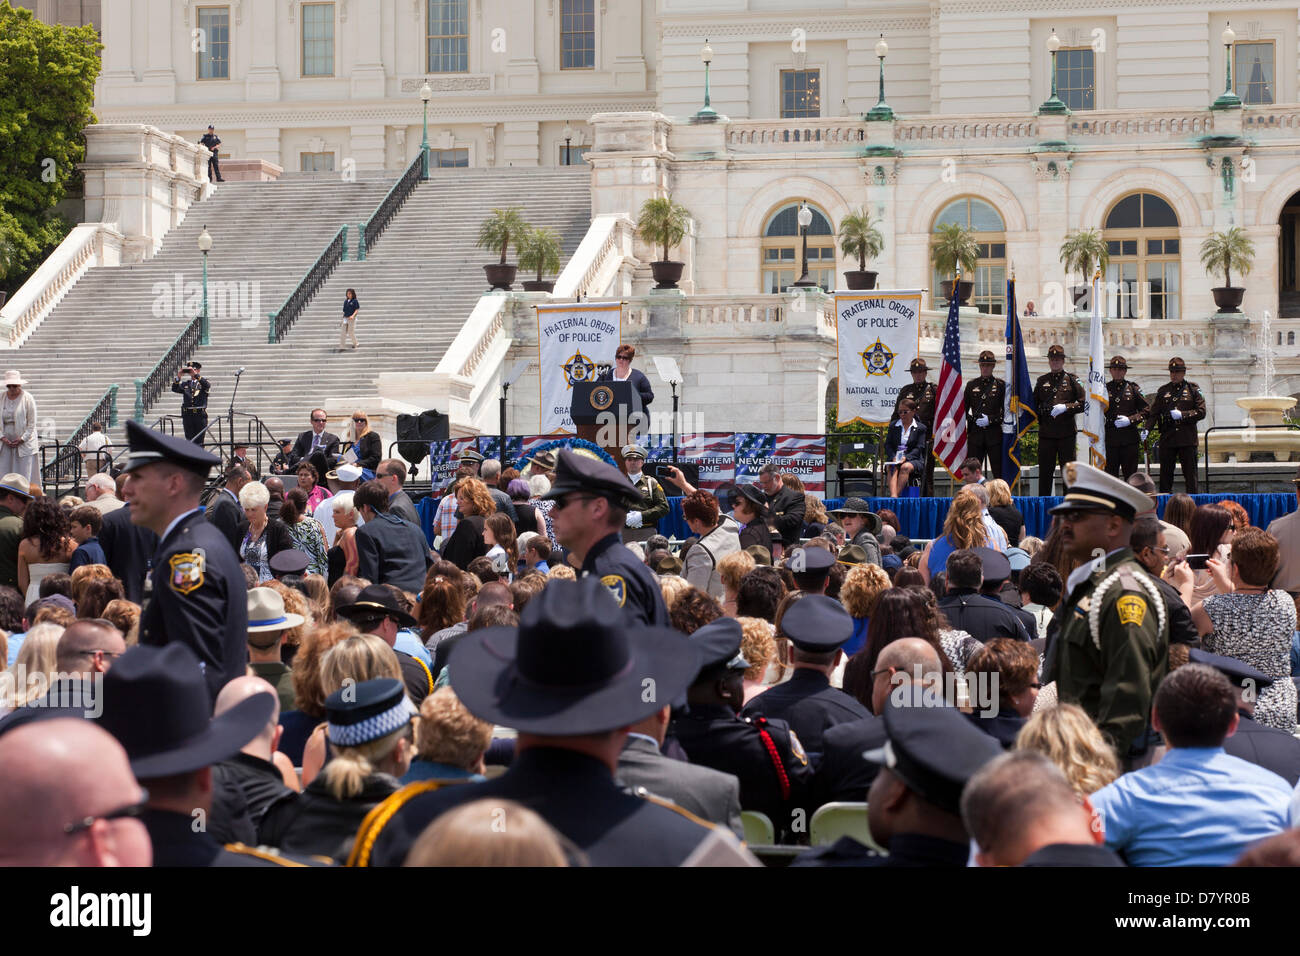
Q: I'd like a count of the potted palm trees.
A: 7